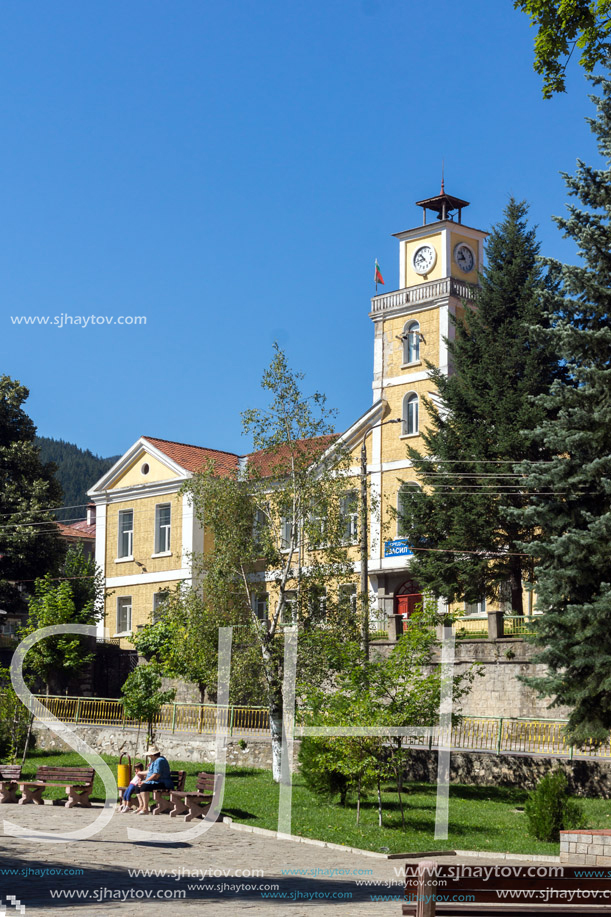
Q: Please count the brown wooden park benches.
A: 5